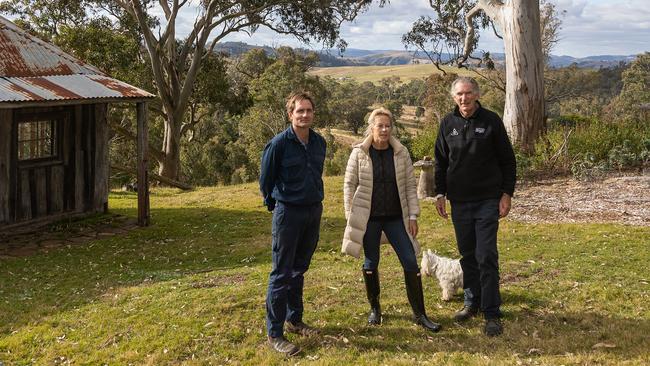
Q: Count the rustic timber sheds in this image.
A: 1